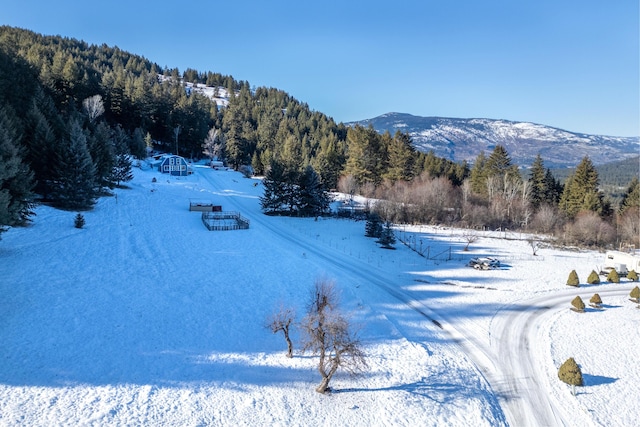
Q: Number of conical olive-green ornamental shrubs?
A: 8